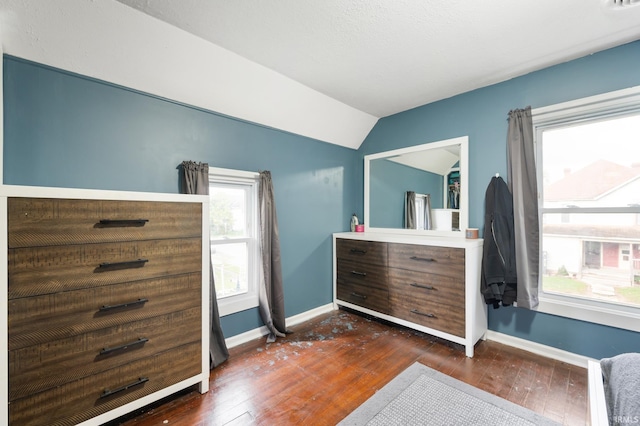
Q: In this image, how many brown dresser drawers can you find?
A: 11